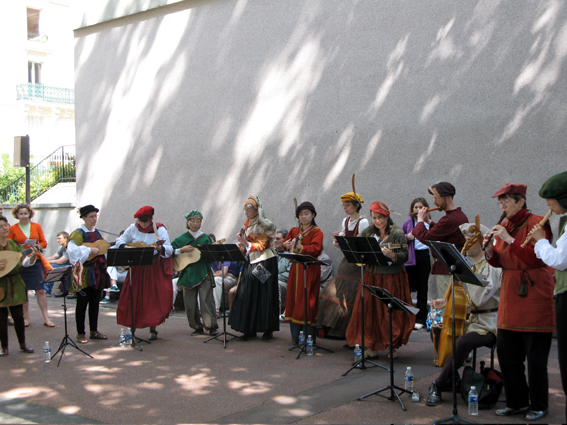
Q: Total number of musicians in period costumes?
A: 12